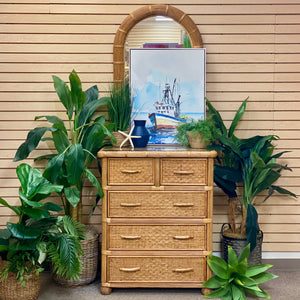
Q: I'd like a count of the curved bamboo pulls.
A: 8